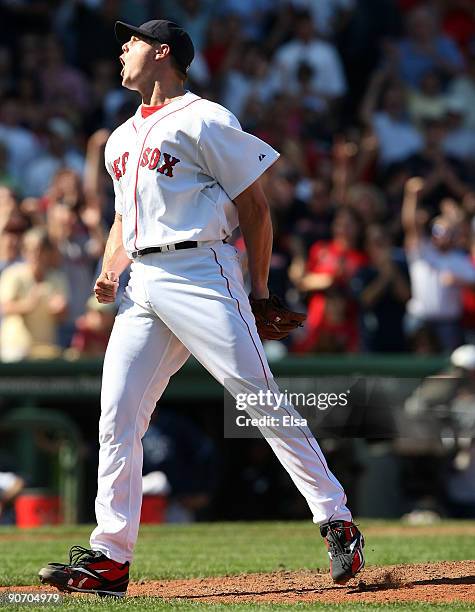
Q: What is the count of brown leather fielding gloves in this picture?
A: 1